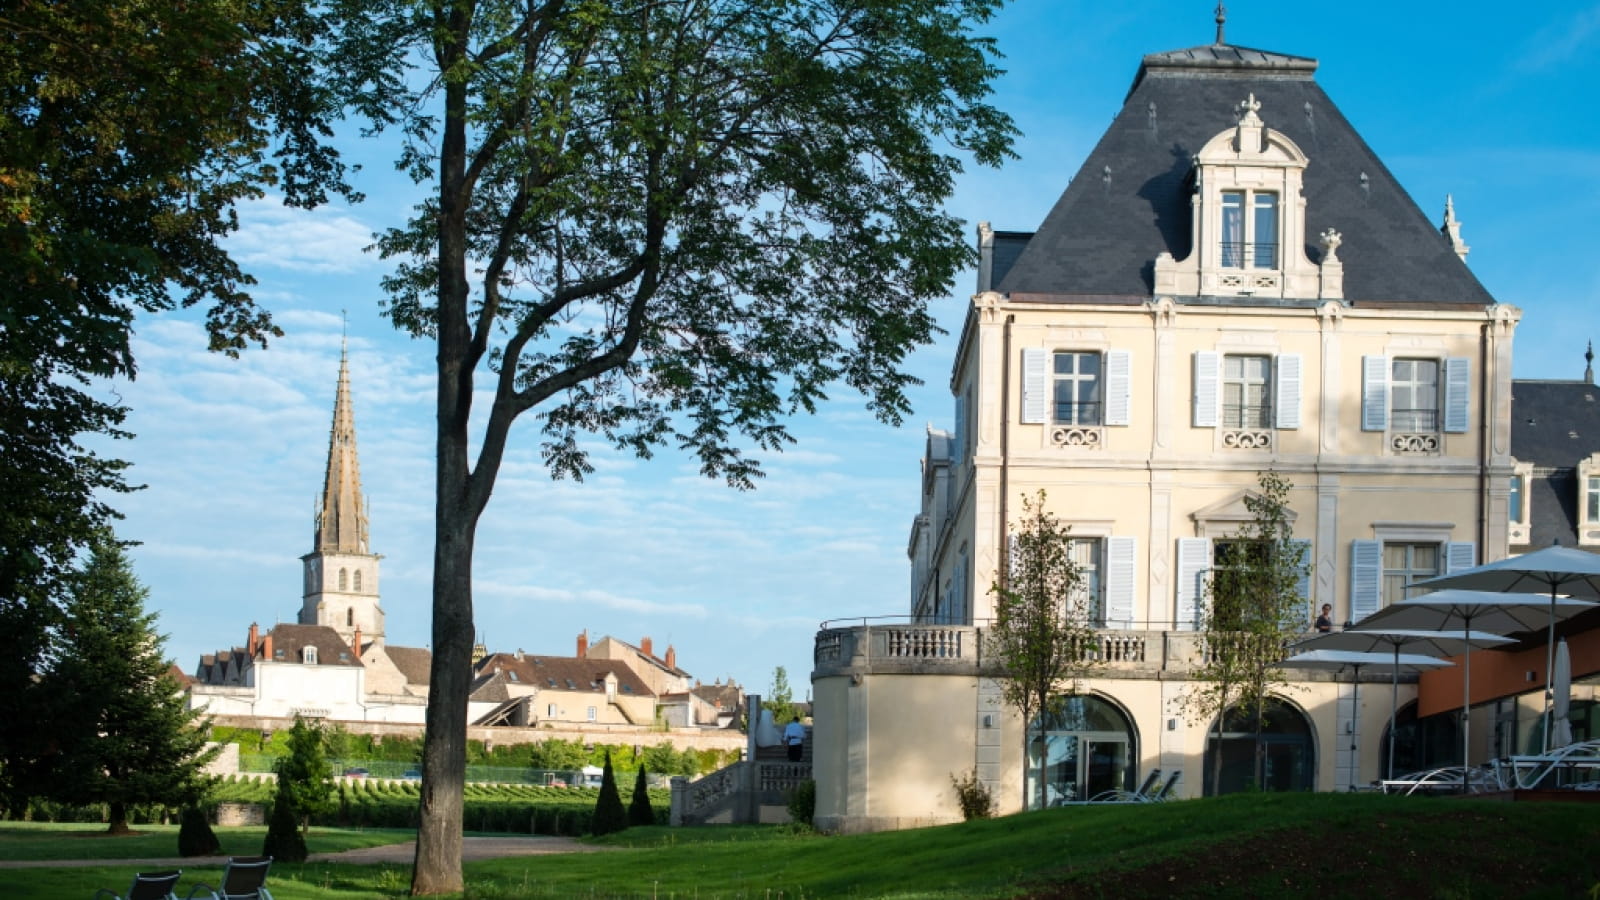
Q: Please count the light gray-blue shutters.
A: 12